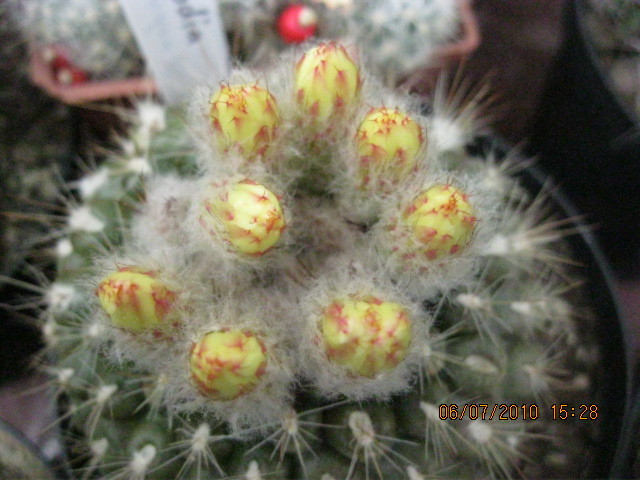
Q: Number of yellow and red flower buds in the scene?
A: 8